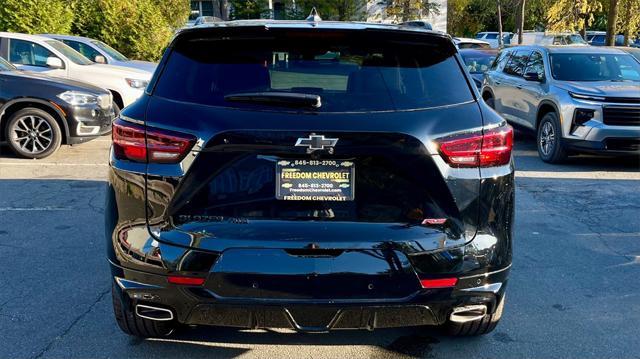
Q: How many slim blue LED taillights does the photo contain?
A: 0